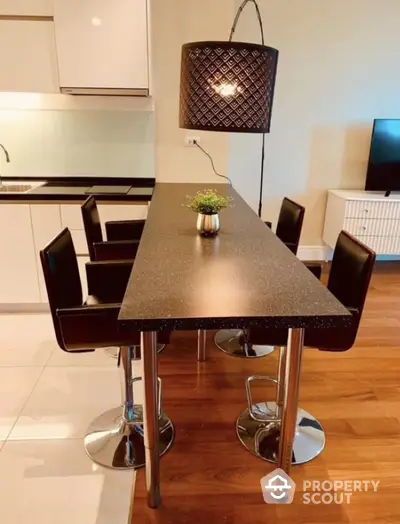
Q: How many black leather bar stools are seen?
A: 4